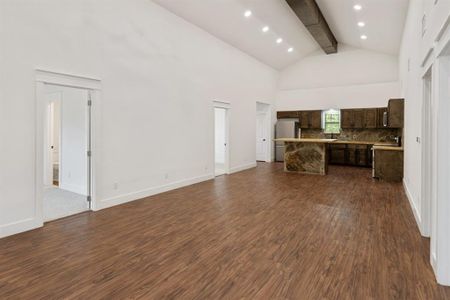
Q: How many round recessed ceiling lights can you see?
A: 7